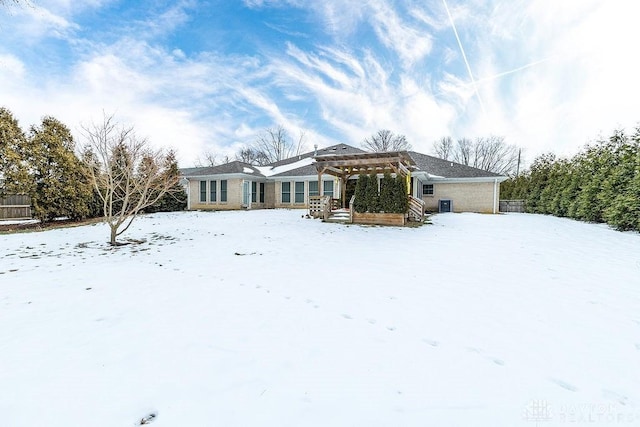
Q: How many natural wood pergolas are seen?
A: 1